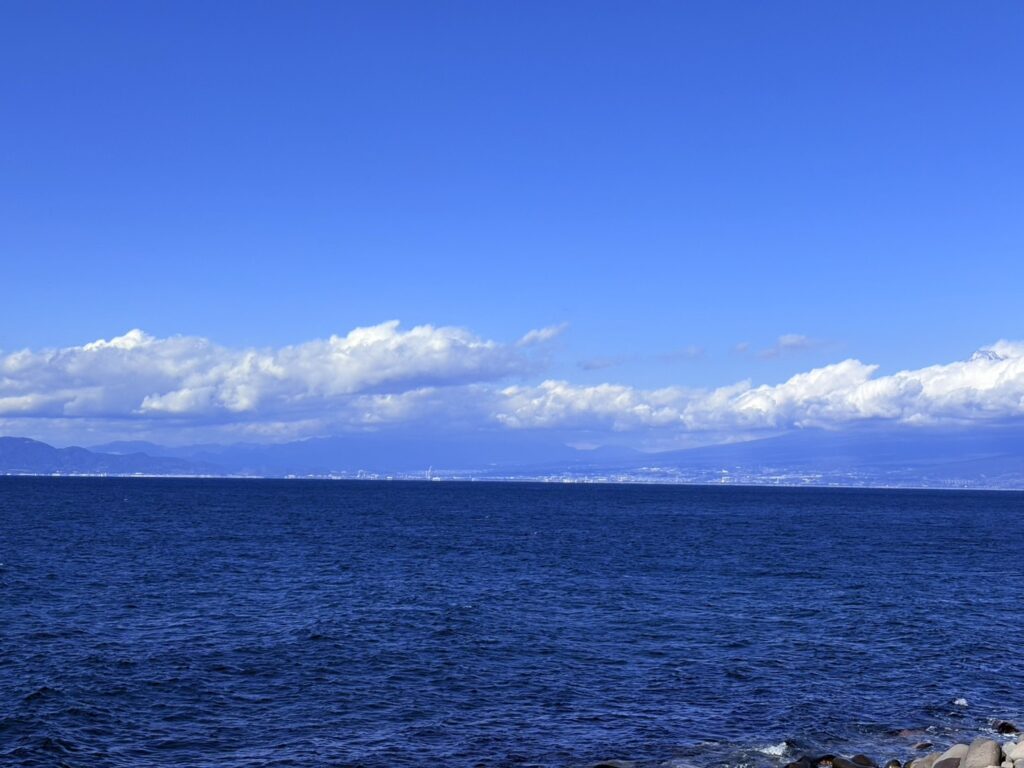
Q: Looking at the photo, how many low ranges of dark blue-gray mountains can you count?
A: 1